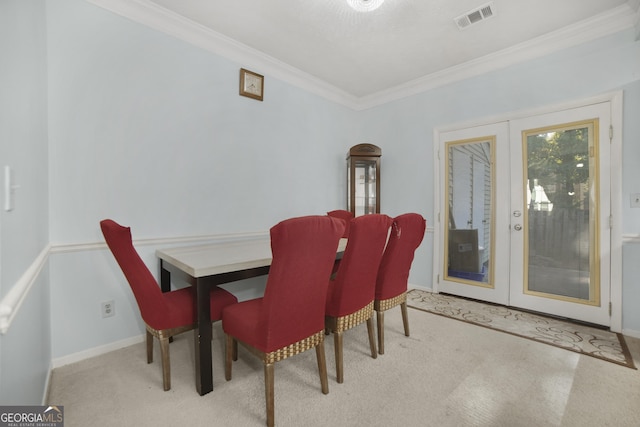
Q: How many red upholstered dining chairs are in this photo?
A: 5